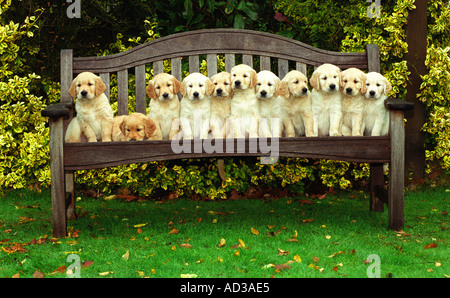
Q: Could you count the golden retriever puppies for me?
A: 11